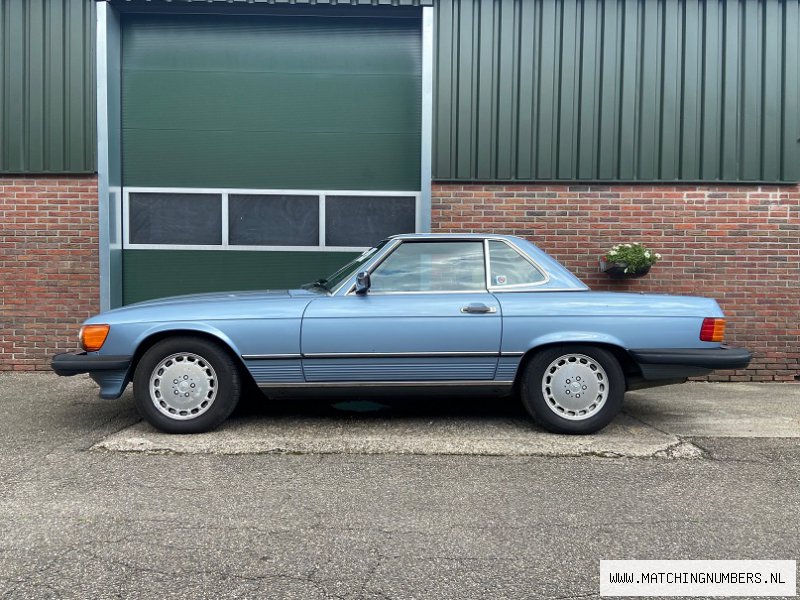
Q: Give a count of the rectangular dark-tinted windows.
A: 3